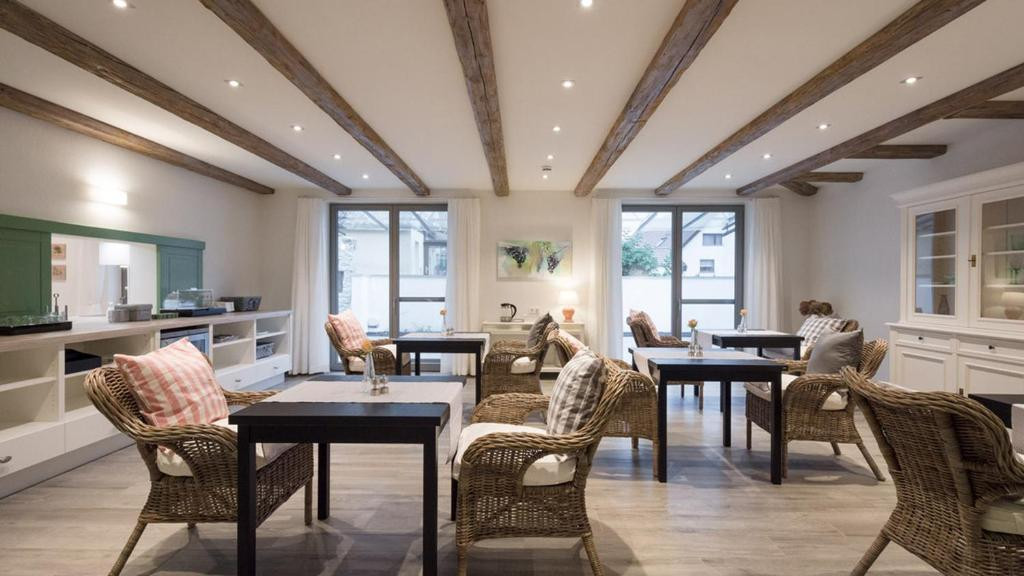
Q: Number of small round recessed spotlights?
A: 14